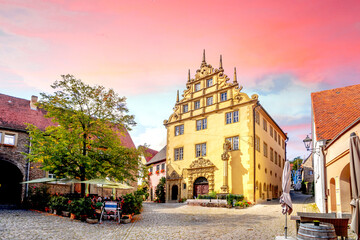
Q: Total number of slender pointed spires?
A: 5